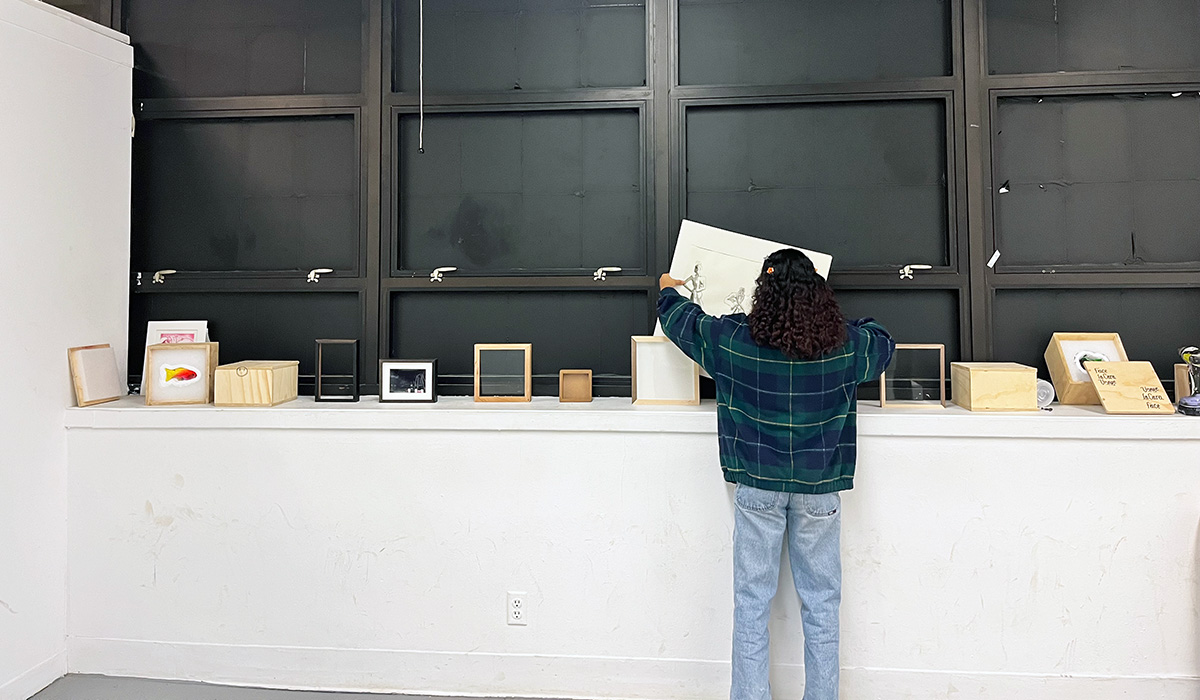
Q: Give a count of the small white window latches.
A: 5